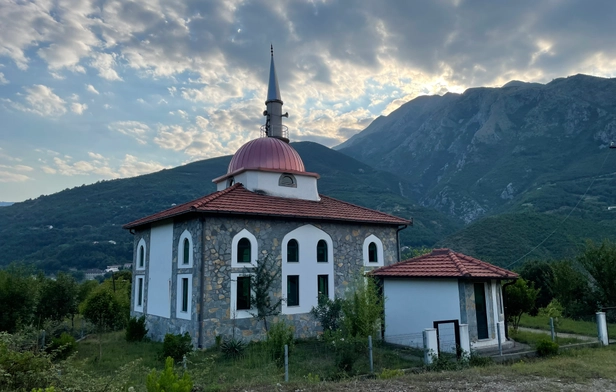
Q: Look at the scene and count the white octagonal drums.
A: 1